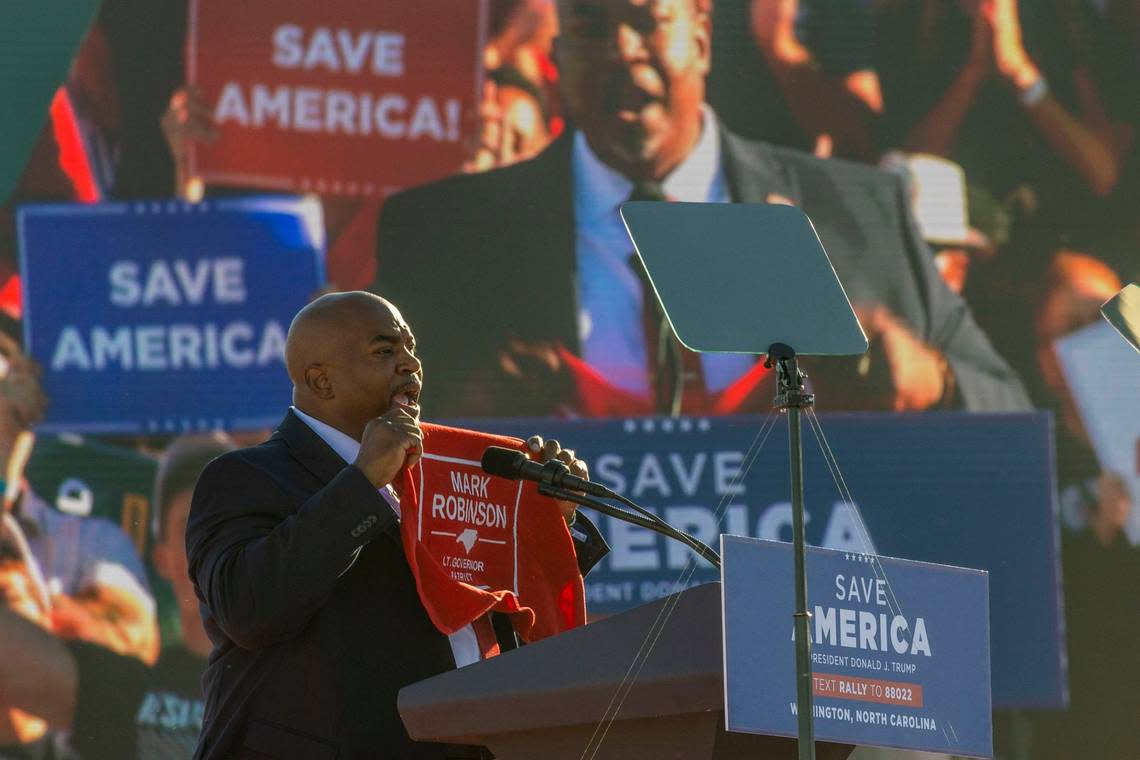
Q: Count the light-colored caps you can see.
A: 1